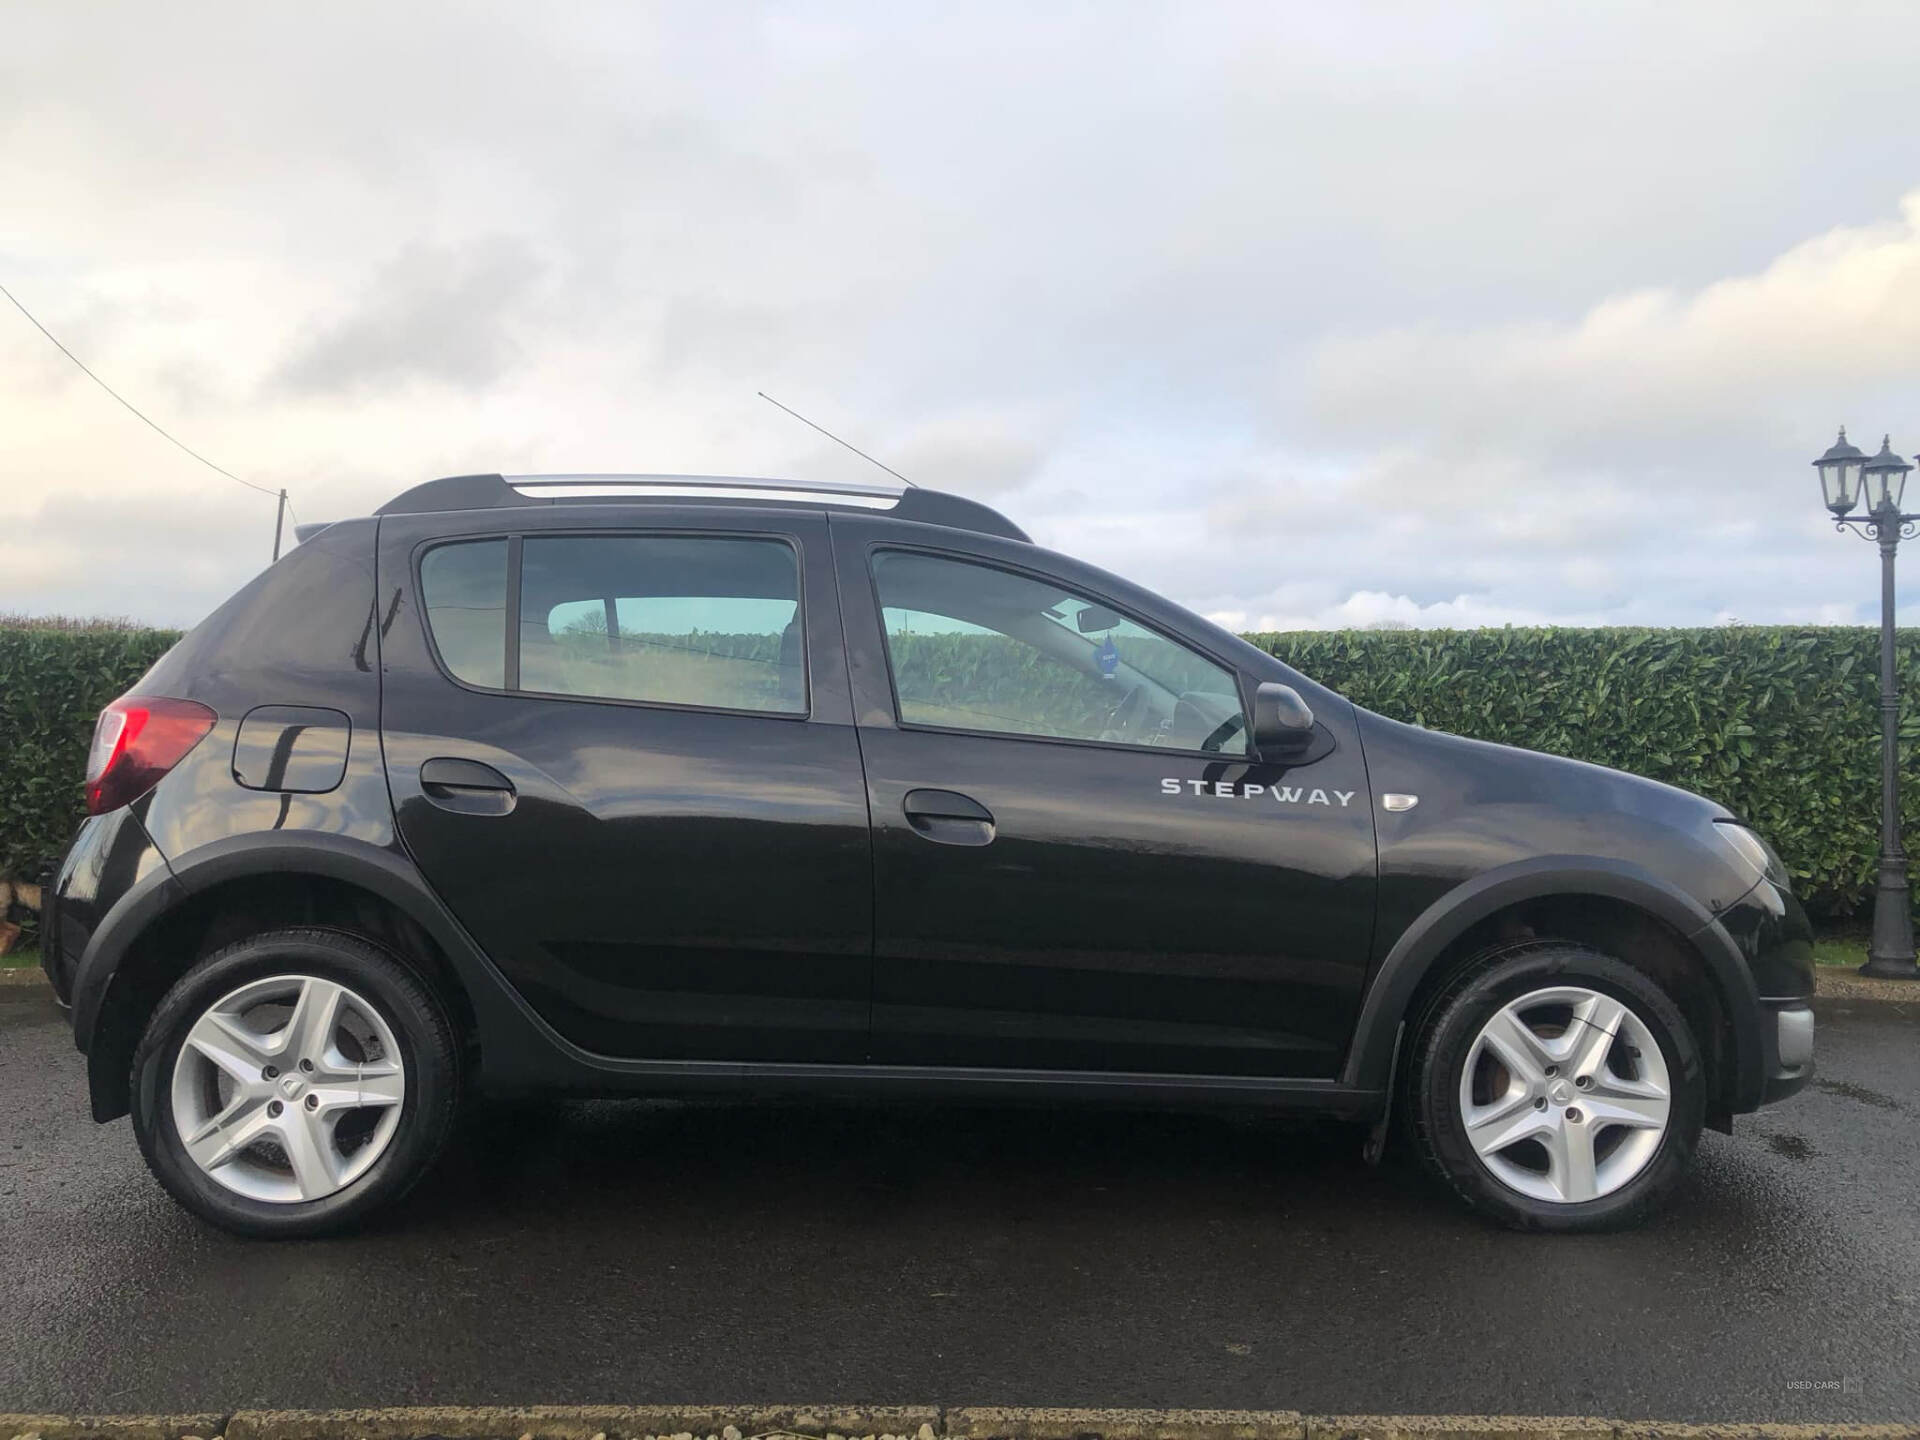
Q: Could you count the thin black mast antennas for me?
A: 1